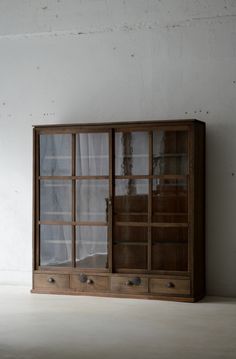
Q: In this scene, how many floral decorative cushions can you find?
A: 0